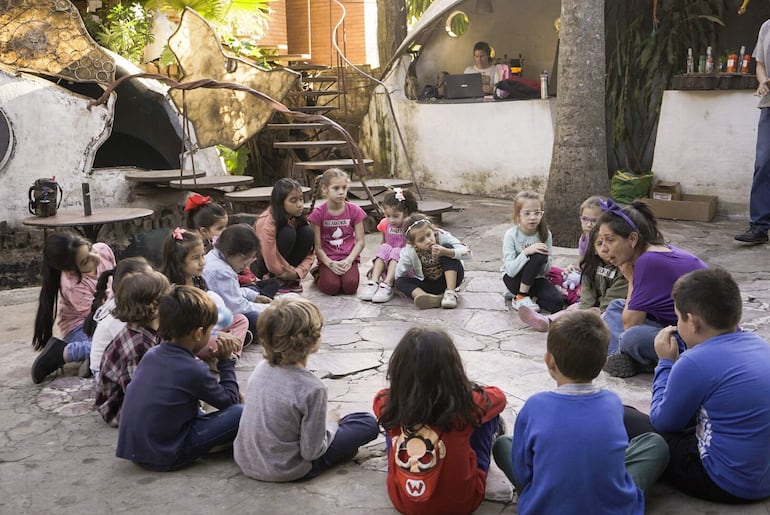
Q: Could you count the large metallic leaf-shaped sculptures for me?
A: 2